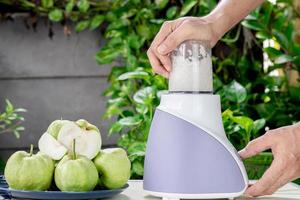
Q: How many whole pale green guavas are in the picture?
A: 3